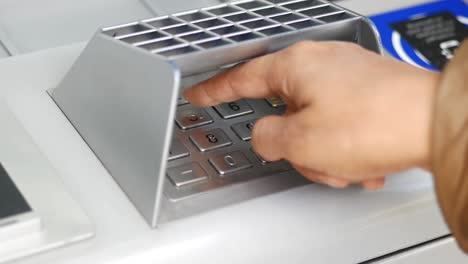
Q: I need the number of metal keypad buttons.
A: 10